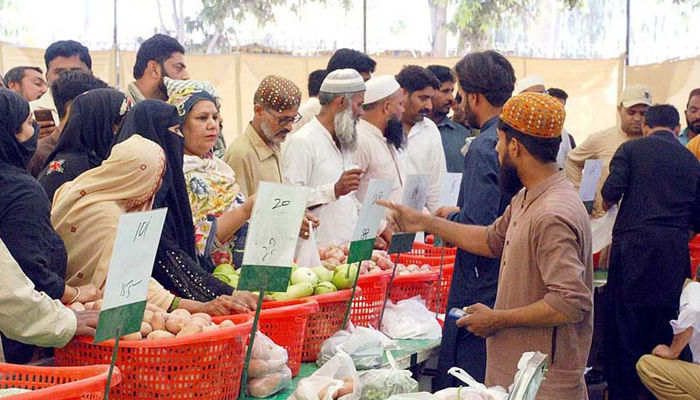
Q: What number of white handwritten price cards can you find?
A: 6